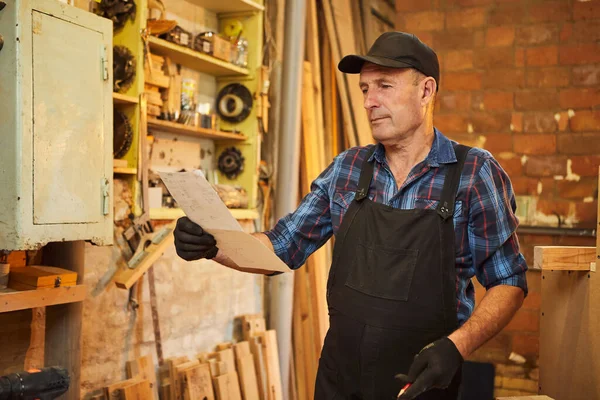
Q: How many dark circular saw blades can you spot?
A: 5